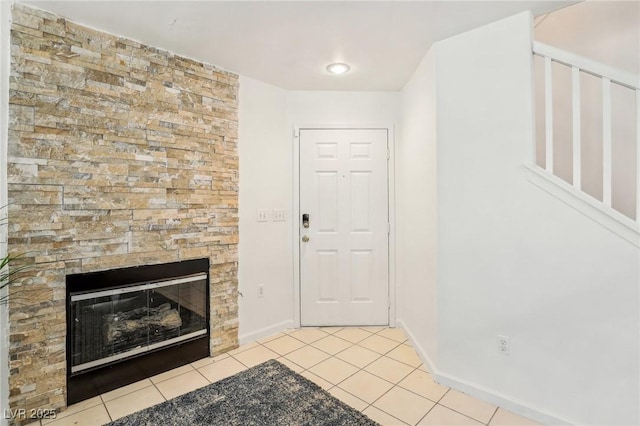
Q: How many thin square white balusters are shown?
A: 4